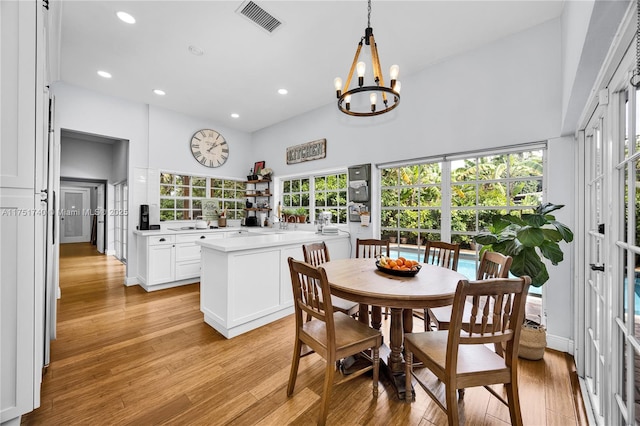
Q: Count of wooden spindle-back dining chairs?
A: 6